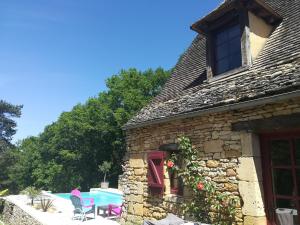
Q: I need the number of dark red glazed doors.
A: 1